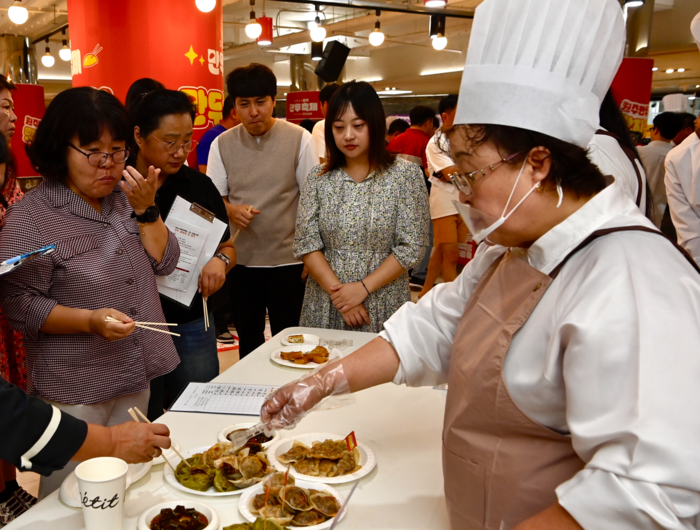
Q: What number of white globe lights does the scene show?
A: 8